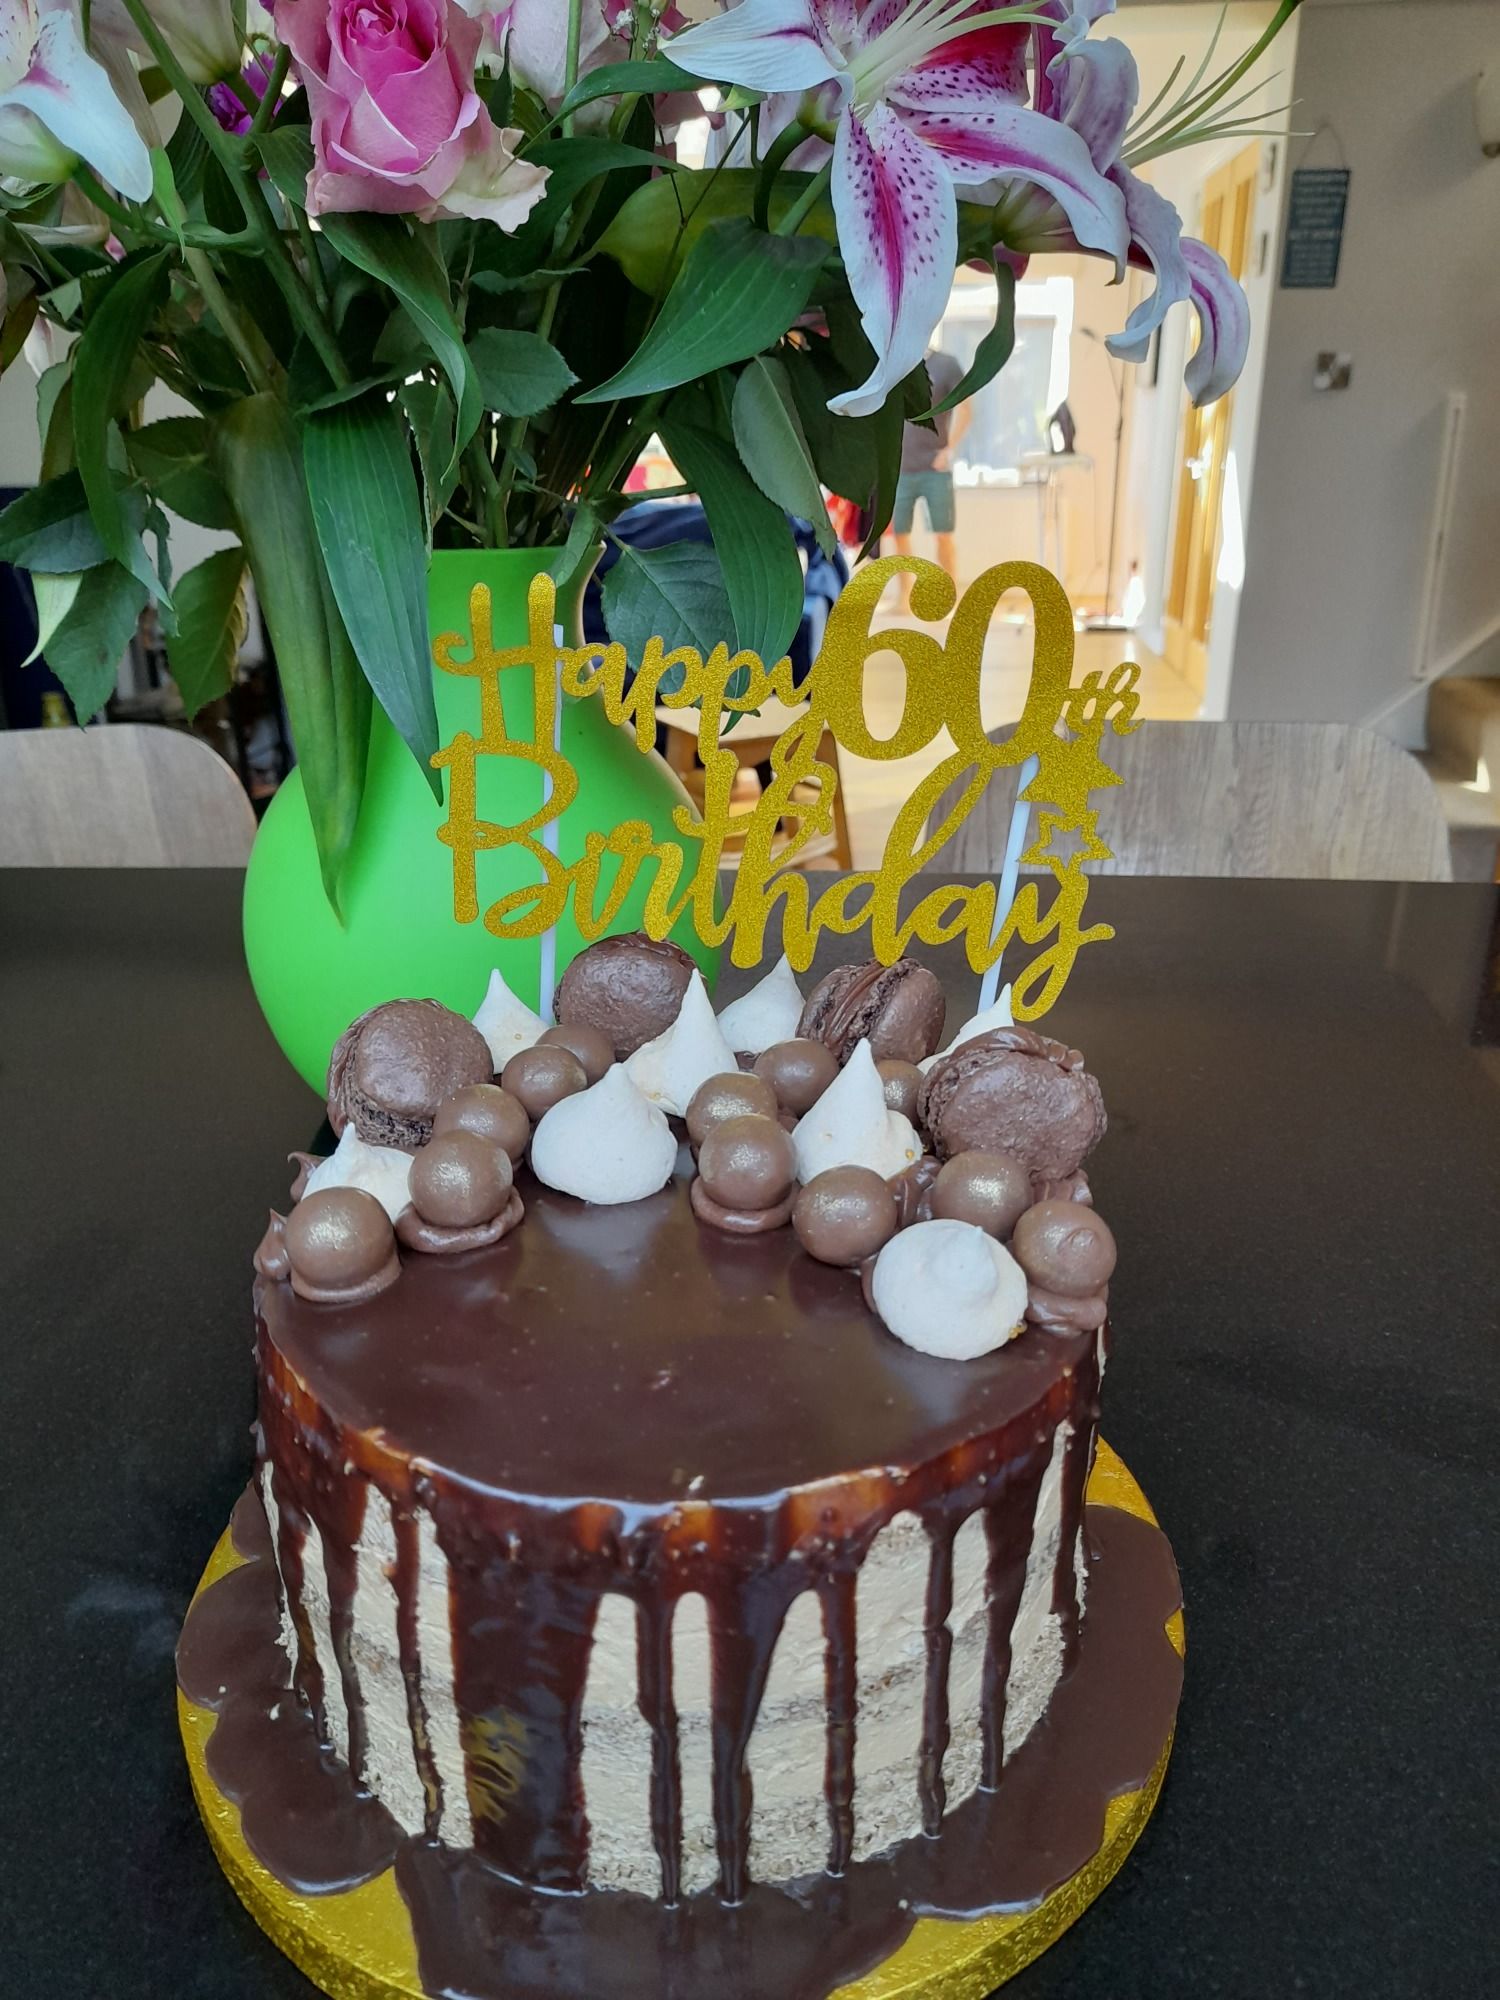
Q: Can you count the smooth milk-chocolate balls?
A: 12